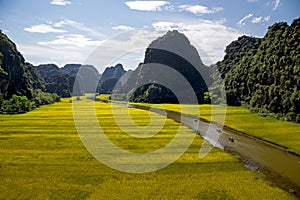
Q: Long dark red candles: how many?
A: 0